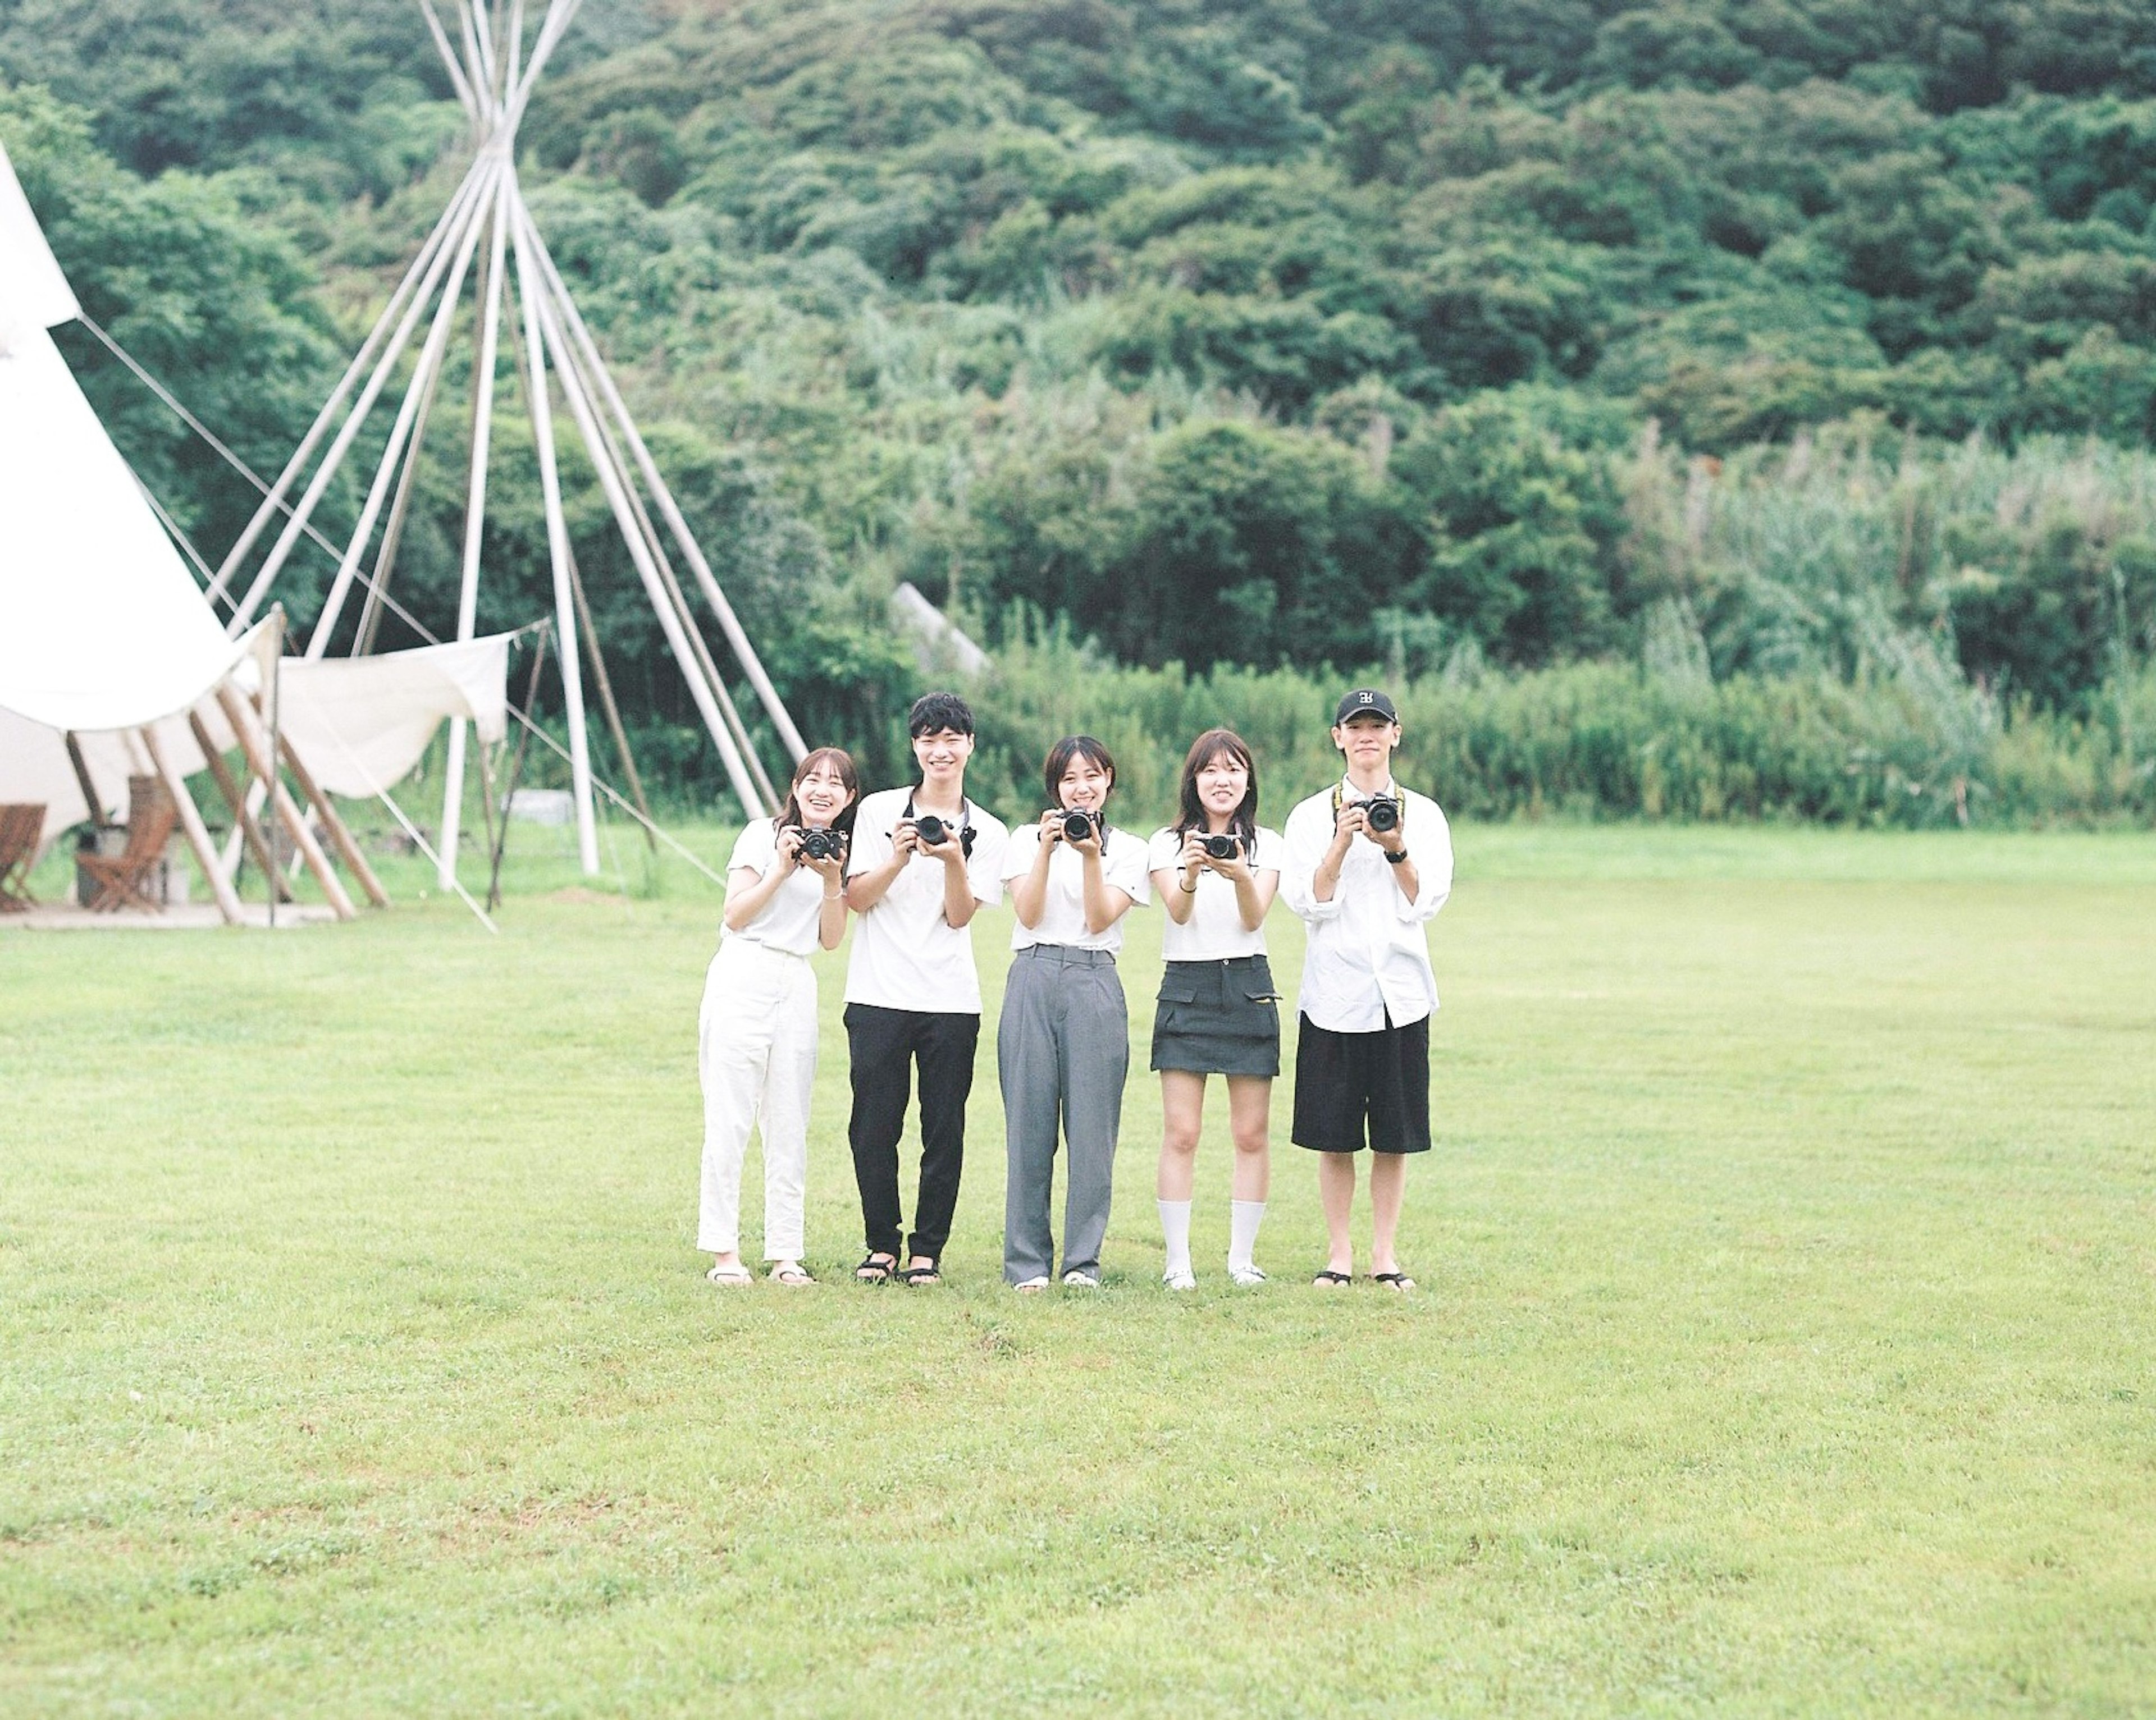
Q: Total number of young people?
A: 5